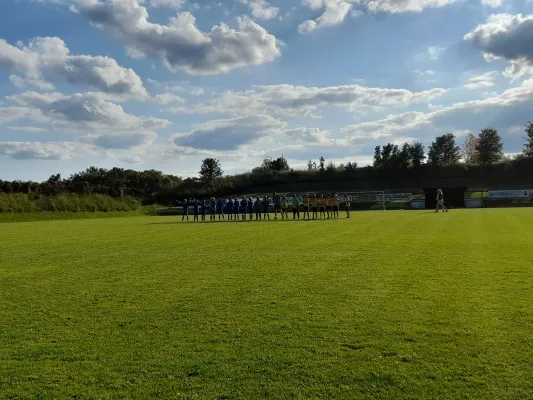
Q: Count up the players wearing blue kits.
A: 11